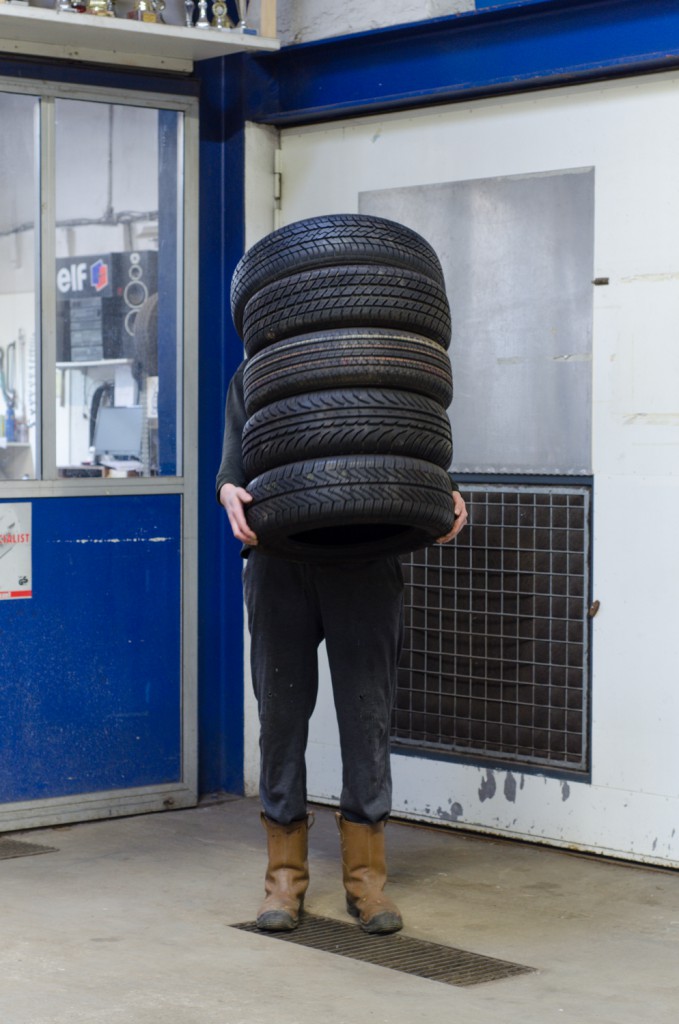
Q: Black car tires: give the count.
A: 5